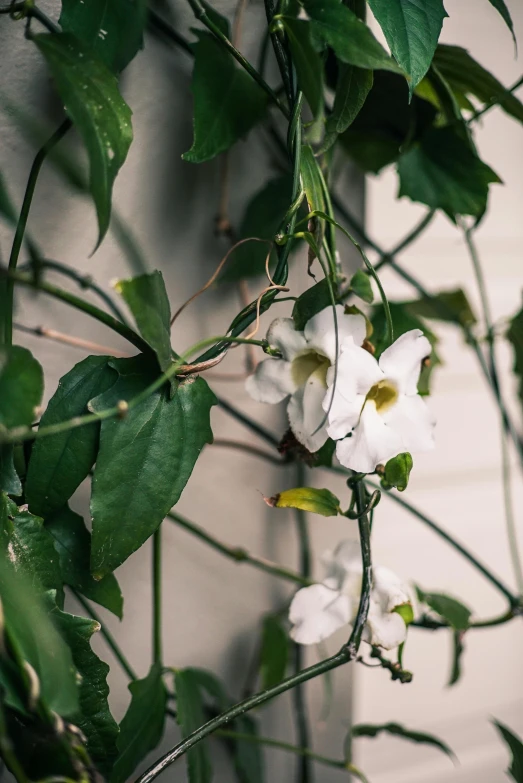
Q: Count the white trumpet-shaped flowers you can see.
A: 3